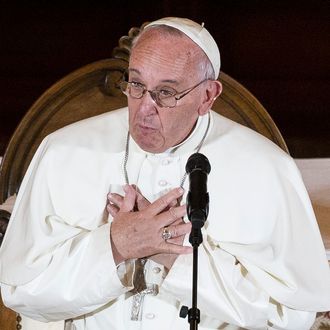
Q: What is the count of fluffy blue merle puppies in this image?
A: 0